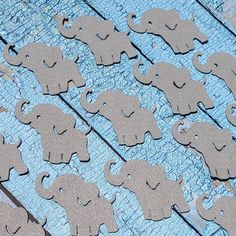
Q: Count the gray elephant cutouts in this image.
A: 14